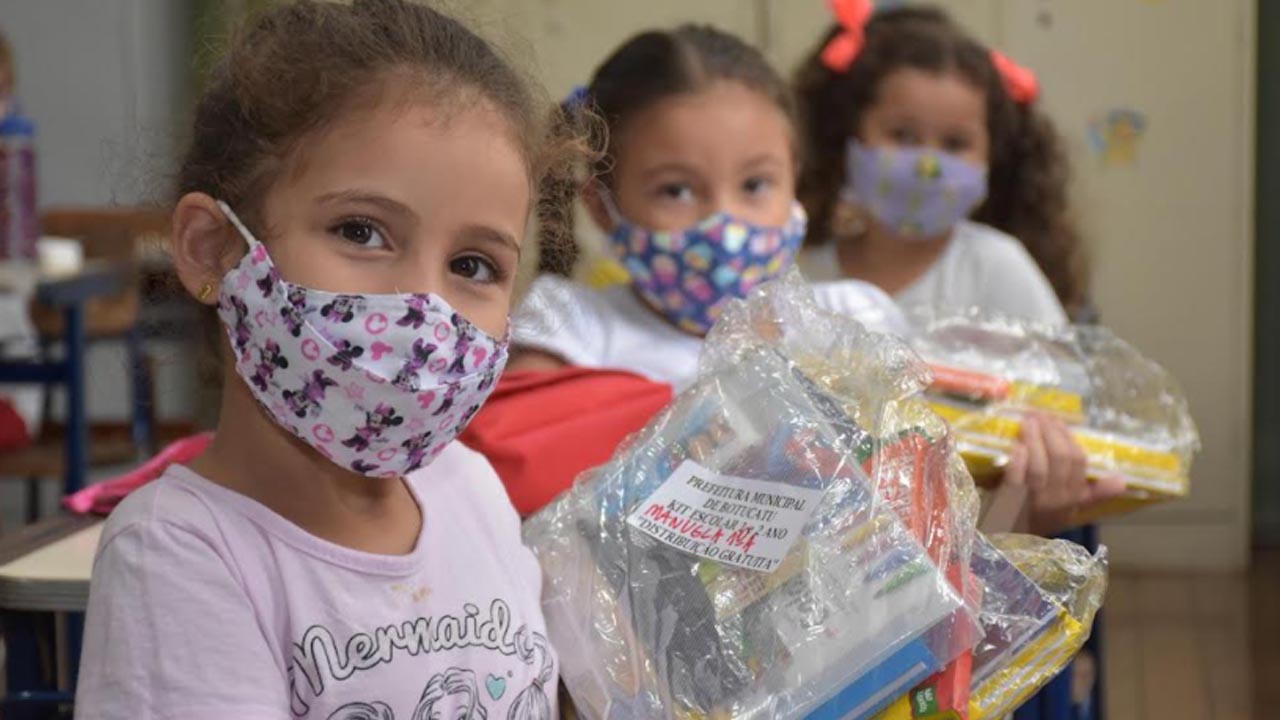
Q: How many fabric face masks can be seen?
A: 3